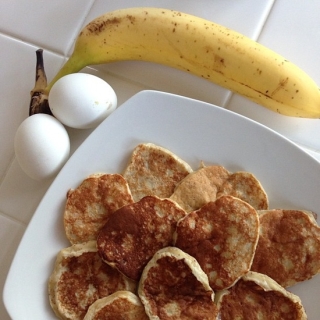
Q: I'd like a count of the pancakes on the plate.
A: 11